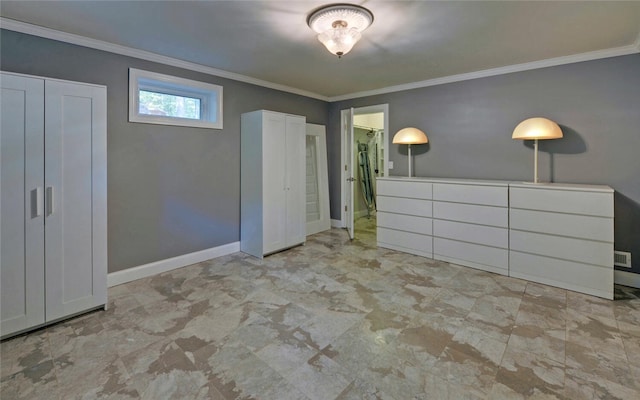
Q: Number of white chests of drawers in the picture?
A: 3